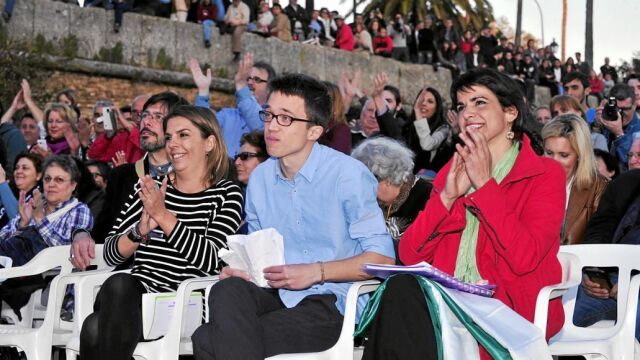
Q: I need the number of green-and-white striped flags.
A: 1